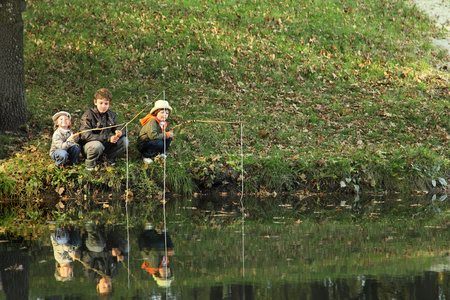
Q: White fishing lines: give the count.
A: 3